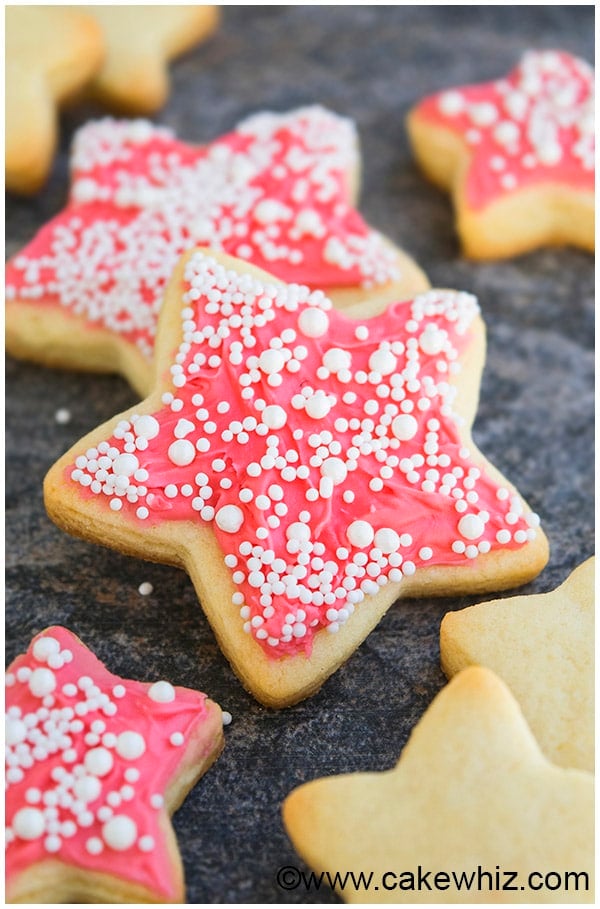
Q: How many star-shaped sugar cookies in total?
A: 8